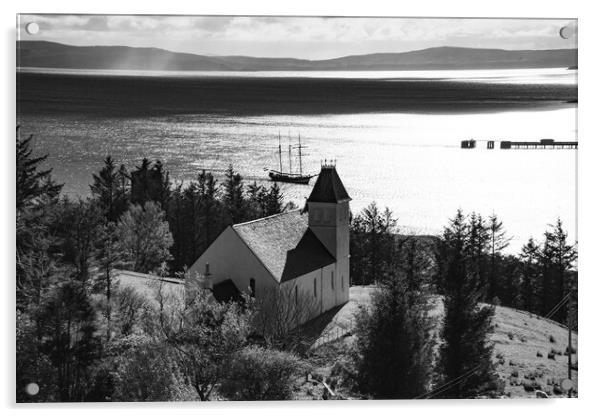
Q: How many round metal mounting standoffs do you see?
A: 4